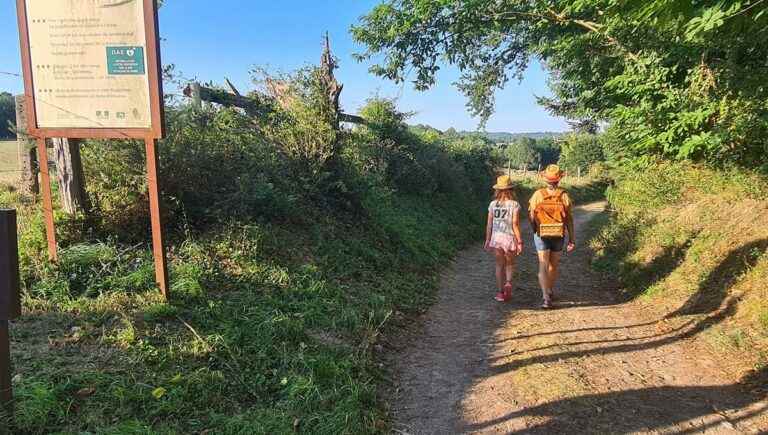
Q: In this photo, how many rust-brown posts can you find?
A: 2